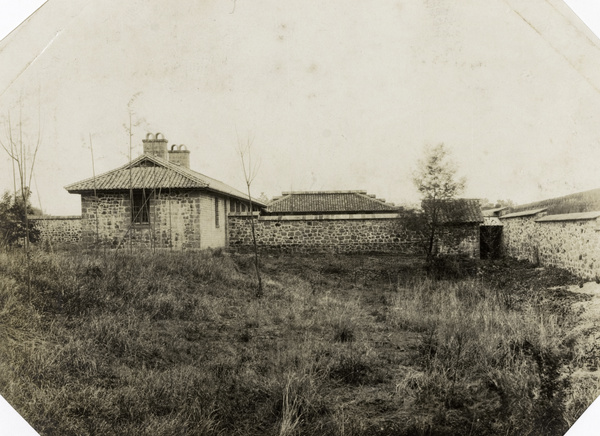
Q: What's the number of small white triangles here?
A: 4